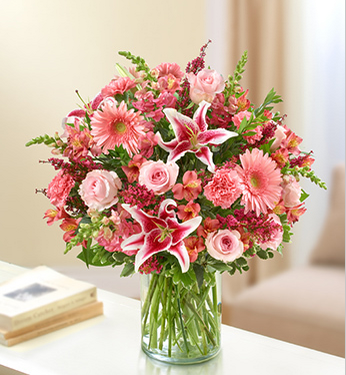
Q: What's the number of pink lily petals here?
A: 12